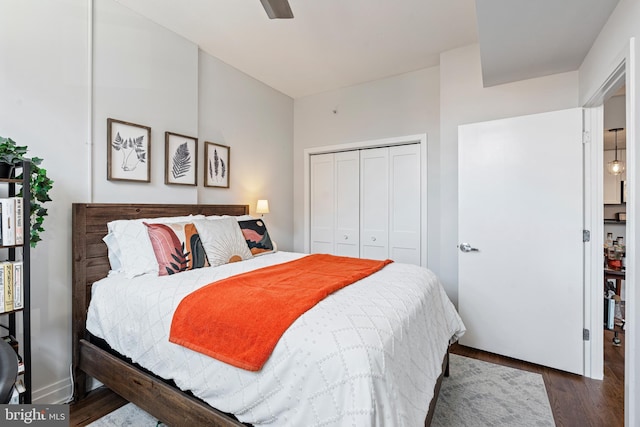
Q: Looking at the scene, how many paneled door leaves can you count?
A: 4